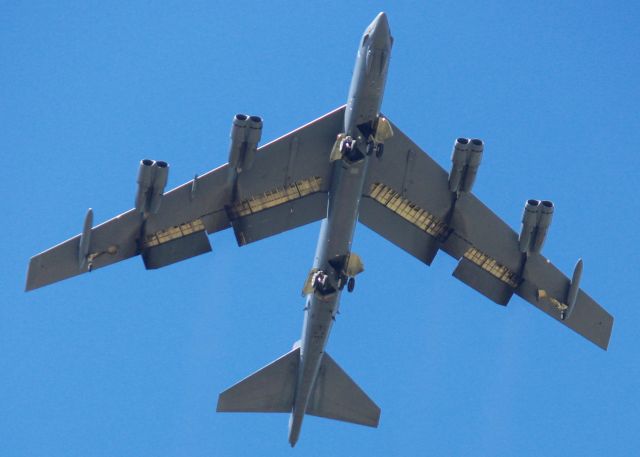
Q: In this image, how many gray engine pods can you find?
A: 4